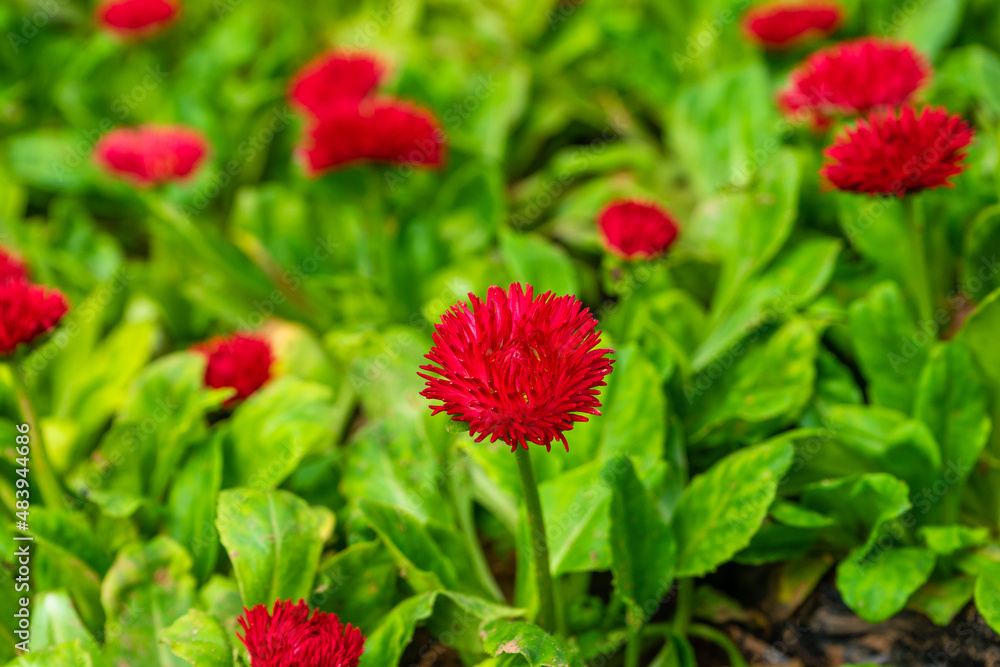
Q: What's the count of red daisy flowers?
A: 13